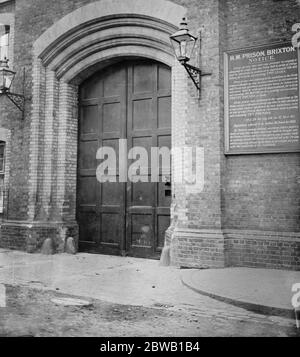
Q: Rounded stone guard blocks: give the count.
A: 3